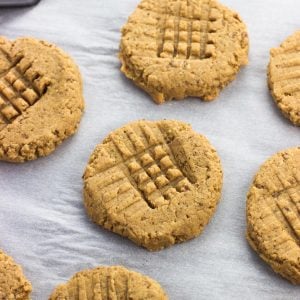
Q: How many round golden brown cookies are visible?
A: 7